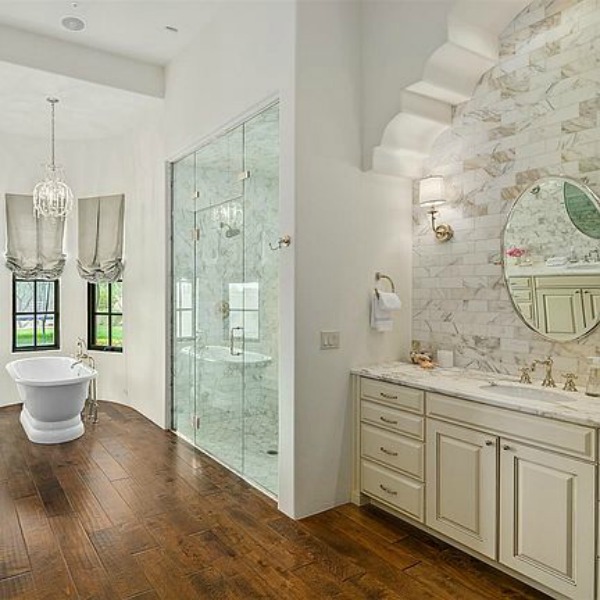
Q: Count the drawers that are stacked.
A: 4